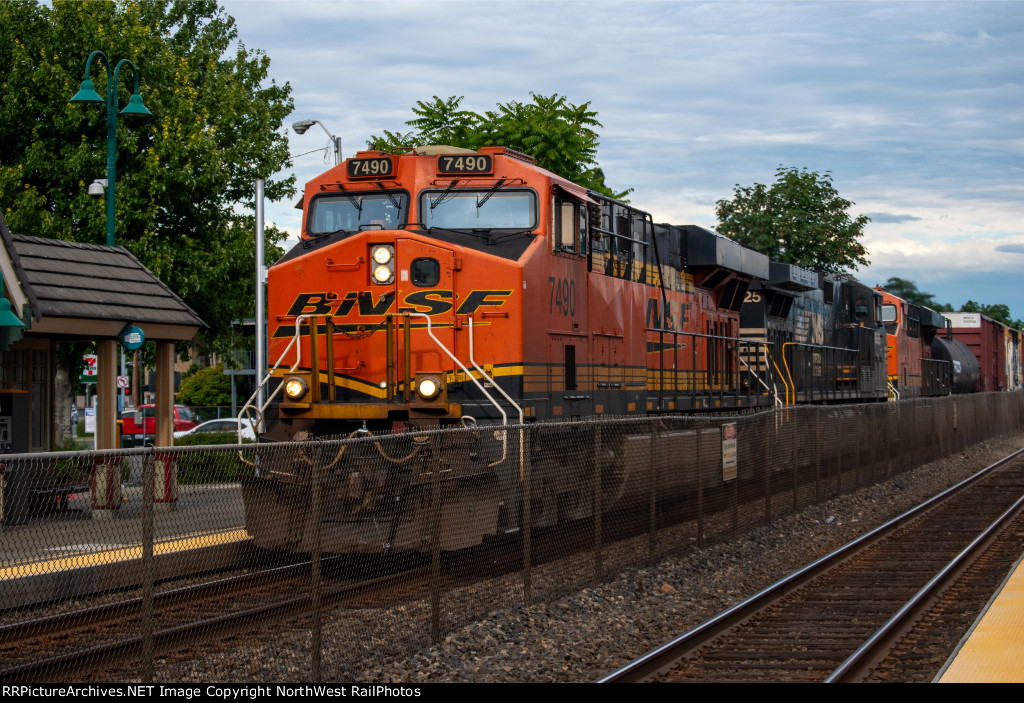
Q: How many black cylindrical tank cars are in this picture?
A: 1